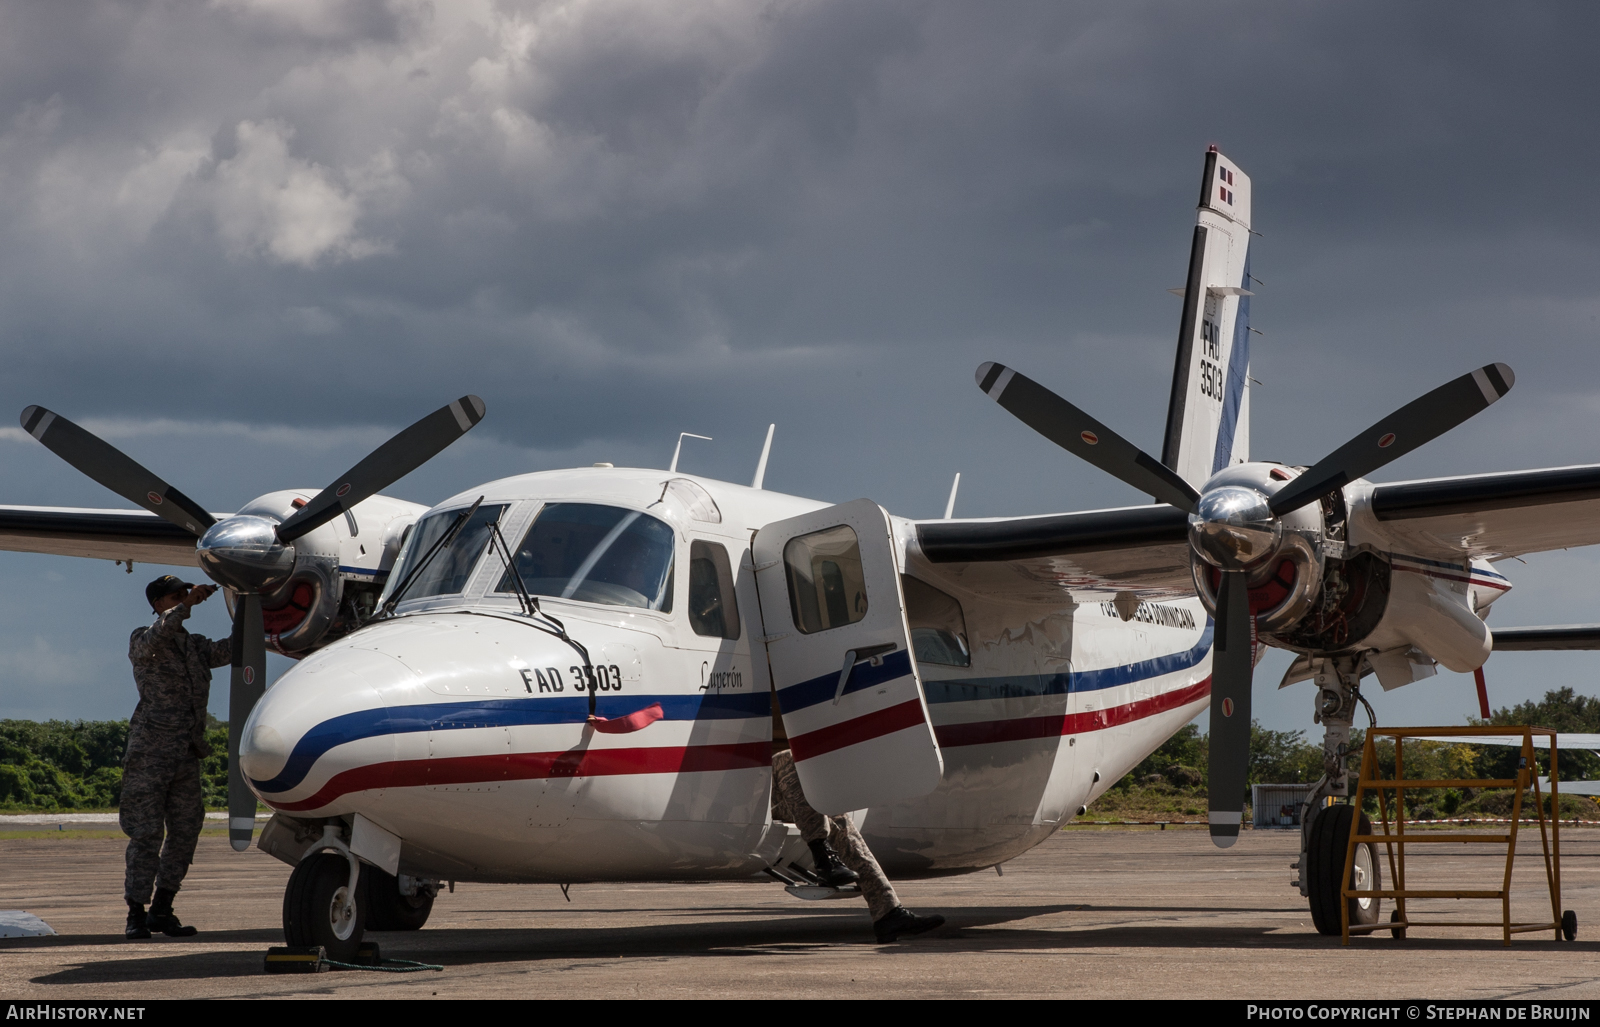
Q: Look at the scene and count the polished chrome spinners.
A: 2